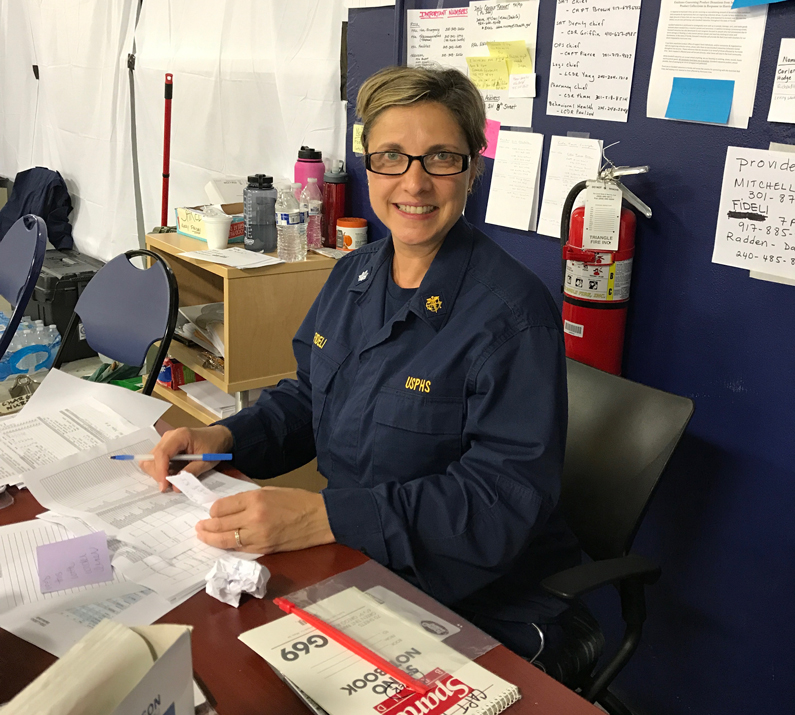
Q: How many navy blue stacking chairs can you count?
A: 2